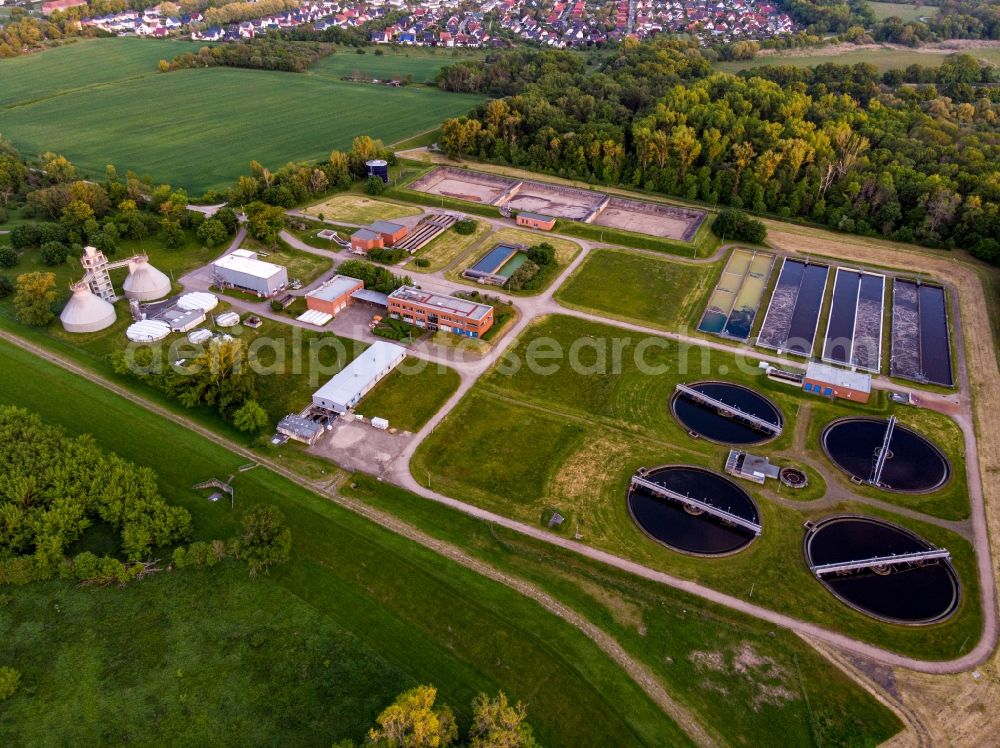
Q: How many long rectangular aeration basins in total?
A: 4